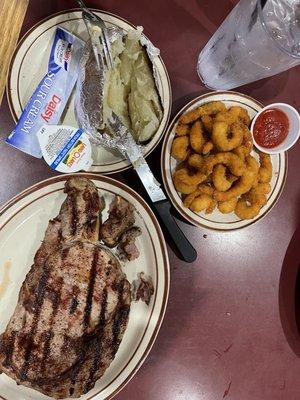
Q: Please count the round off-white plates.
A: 3